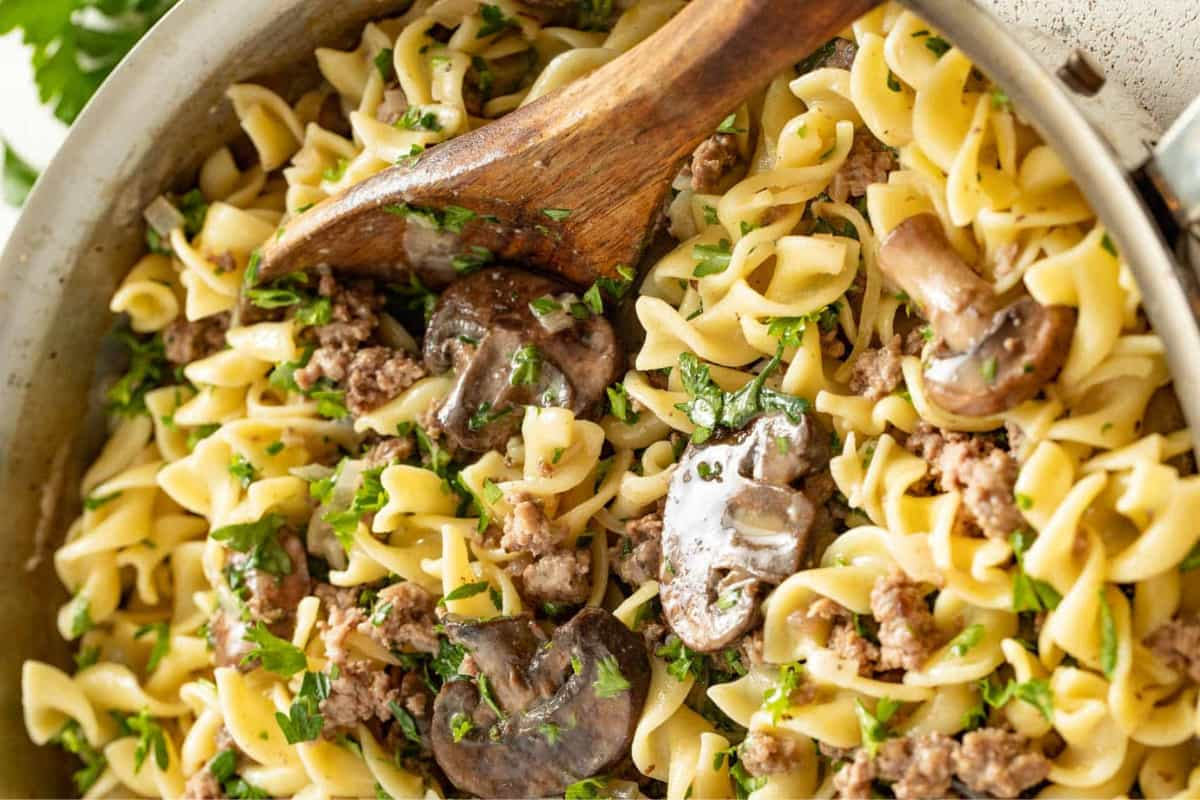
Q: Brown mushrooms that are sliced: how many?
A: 4